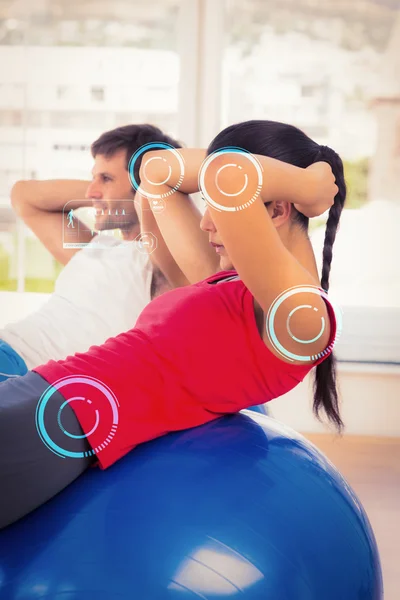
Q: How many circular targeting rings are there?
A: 4